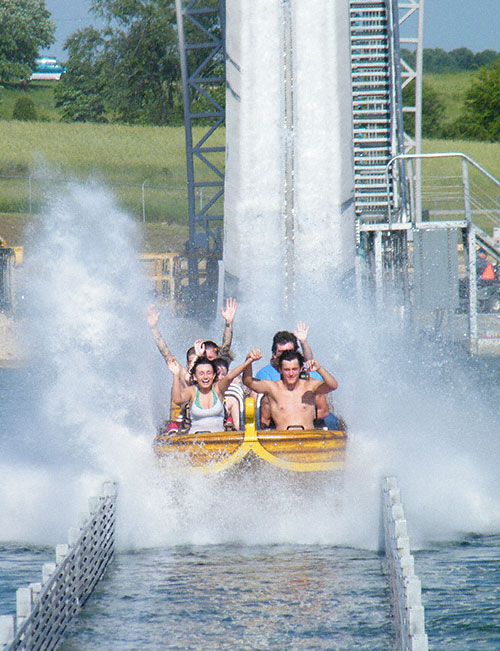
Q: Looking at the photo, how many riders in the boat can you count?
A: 6